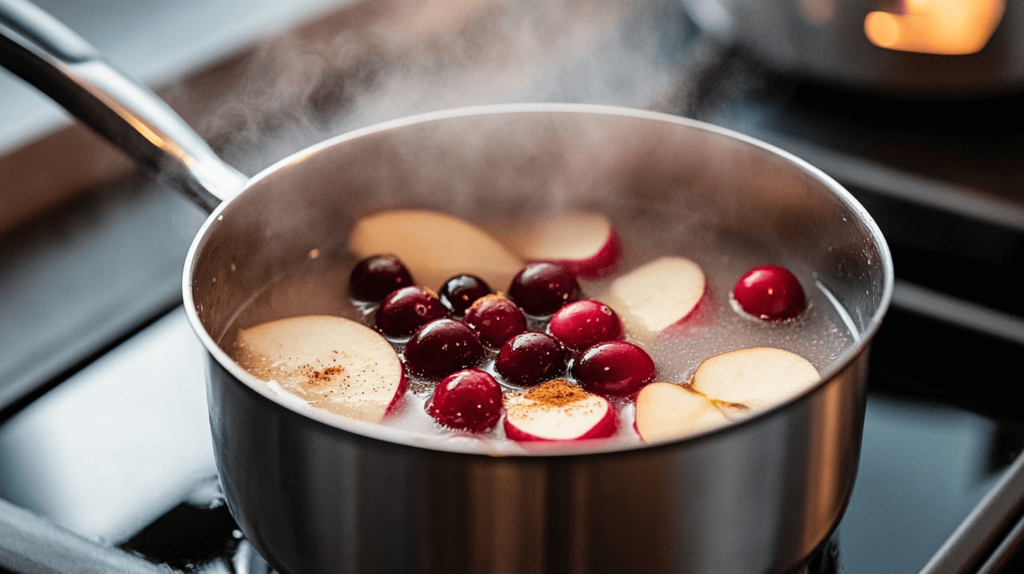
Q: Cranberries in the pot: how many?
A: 11